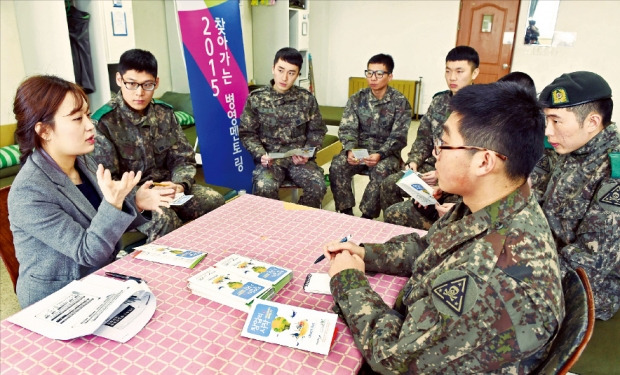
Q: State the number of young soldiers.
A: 7